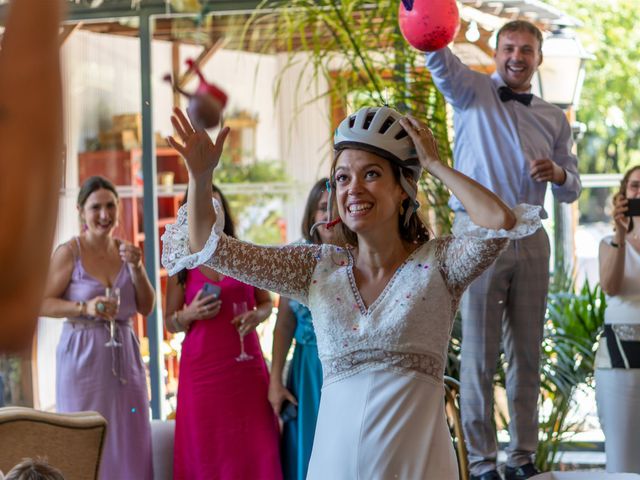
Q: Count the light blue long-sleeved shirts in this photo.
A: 1